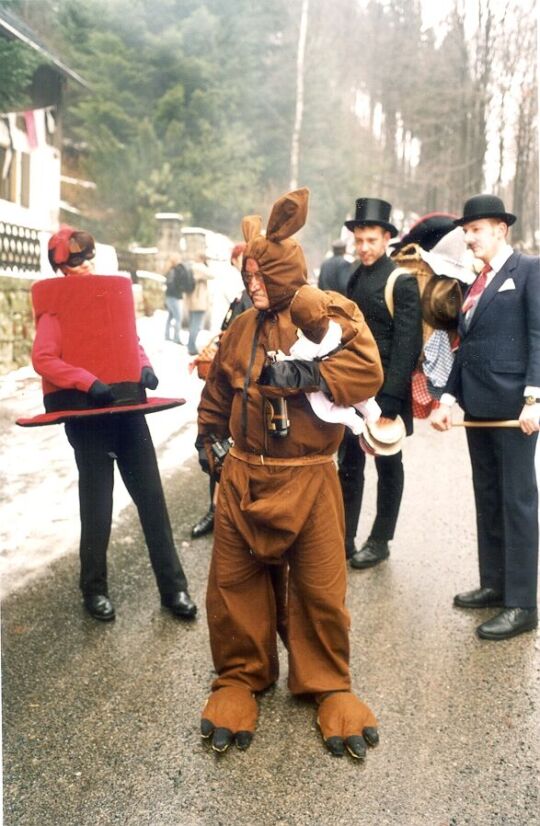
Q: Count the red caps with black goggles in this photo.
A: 1